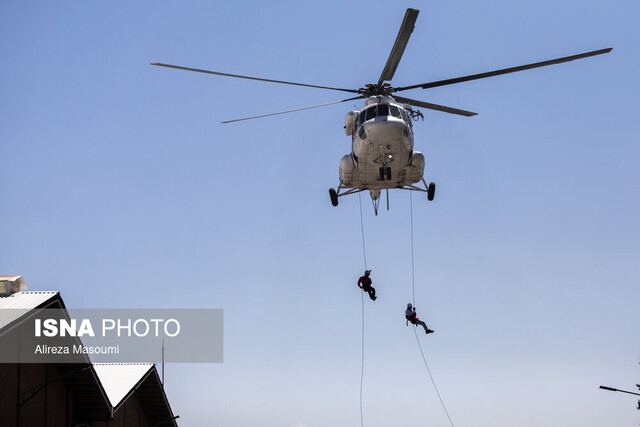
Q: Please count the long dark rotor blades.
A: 5